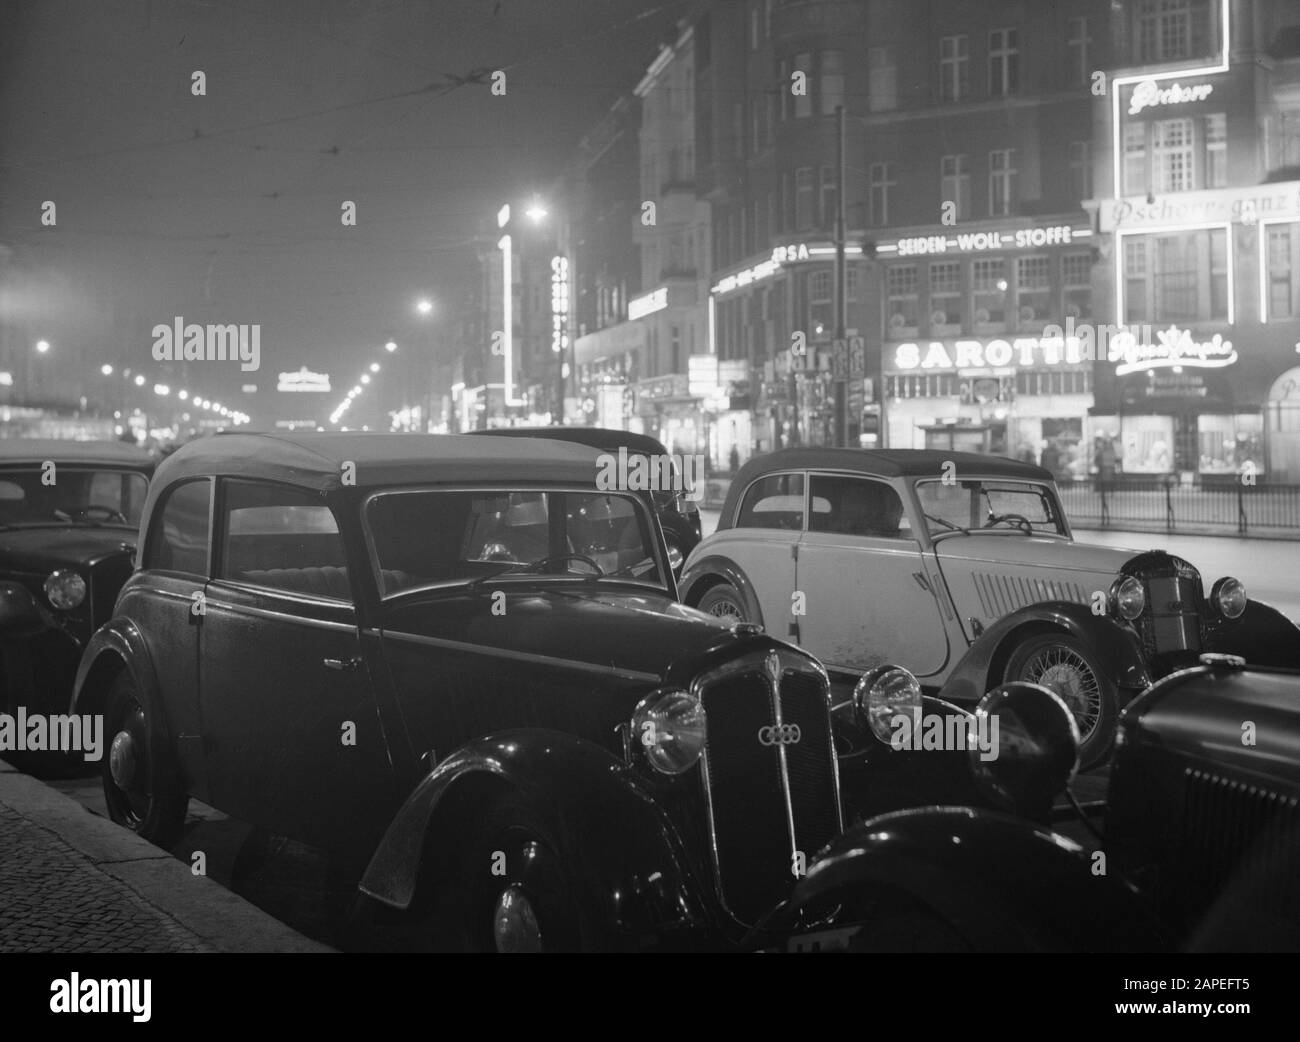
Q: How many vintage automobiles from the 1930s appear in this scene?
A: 5